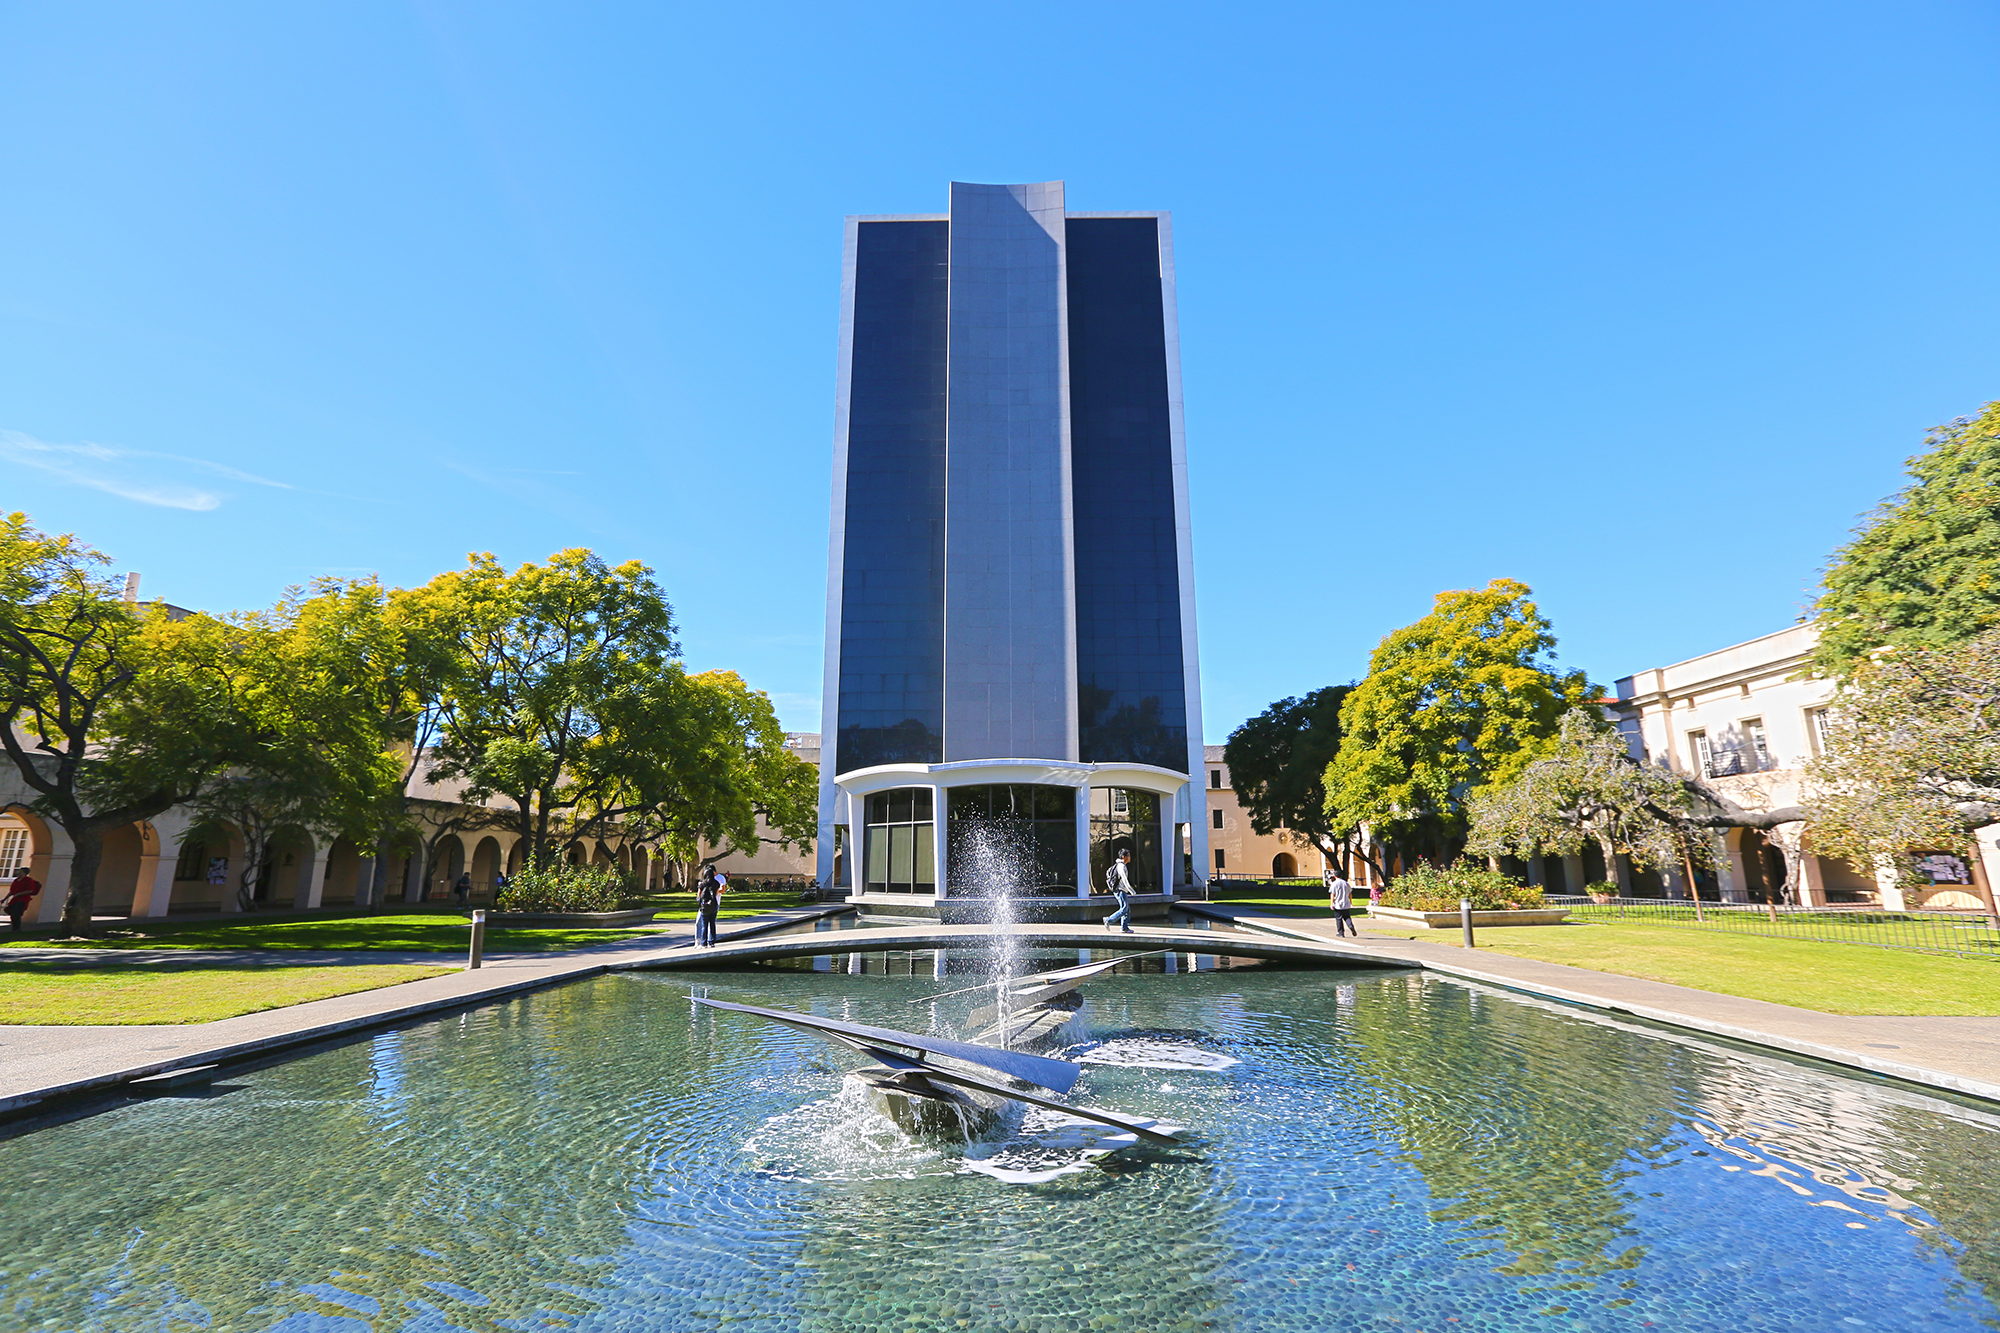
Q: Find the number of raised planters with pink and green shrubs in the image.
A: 2